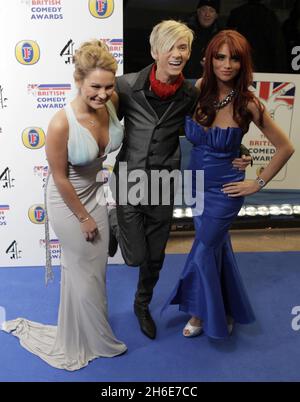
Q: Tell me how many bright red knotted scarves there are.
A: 1